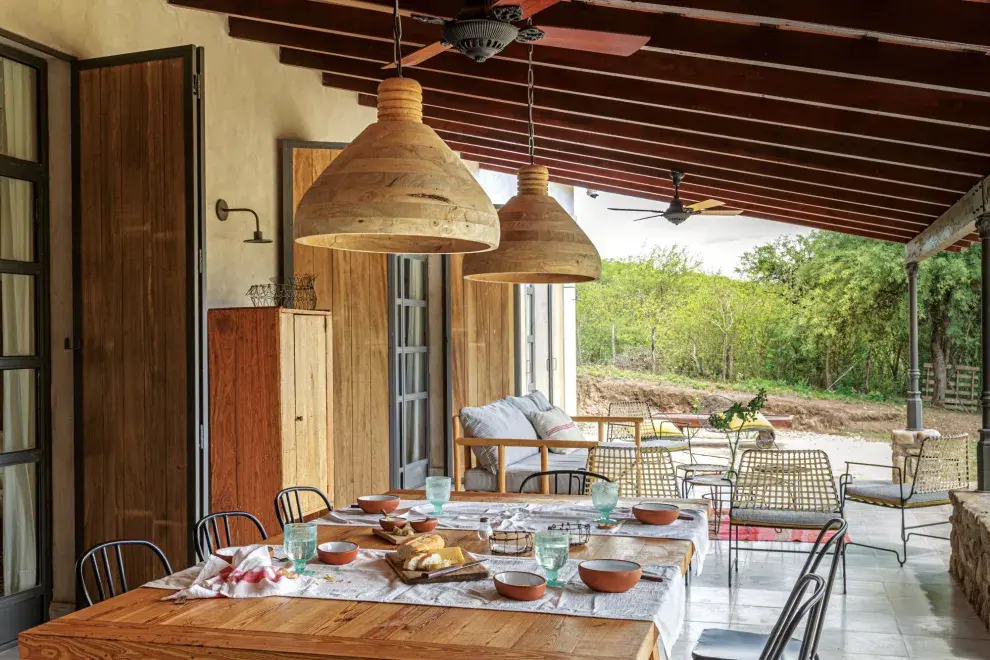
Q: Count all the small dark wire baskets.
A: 2